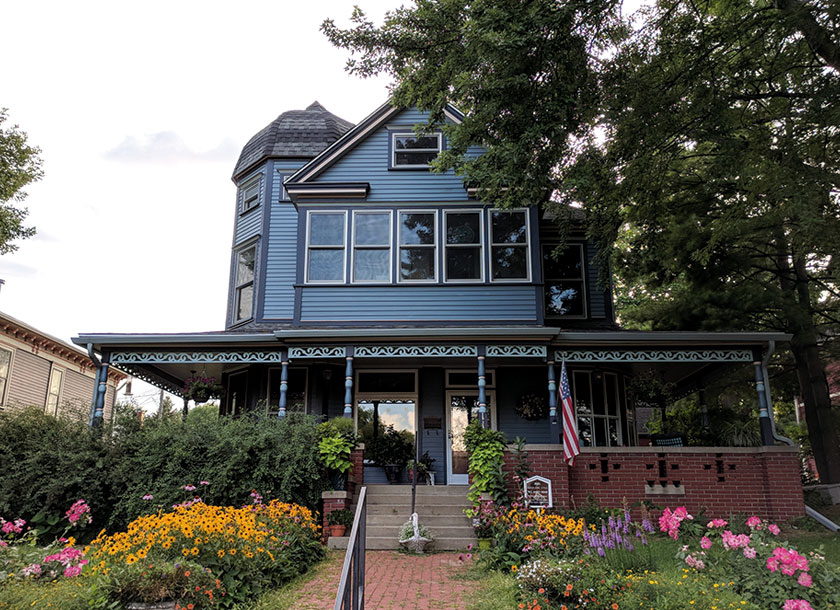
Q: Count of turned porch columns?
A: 6